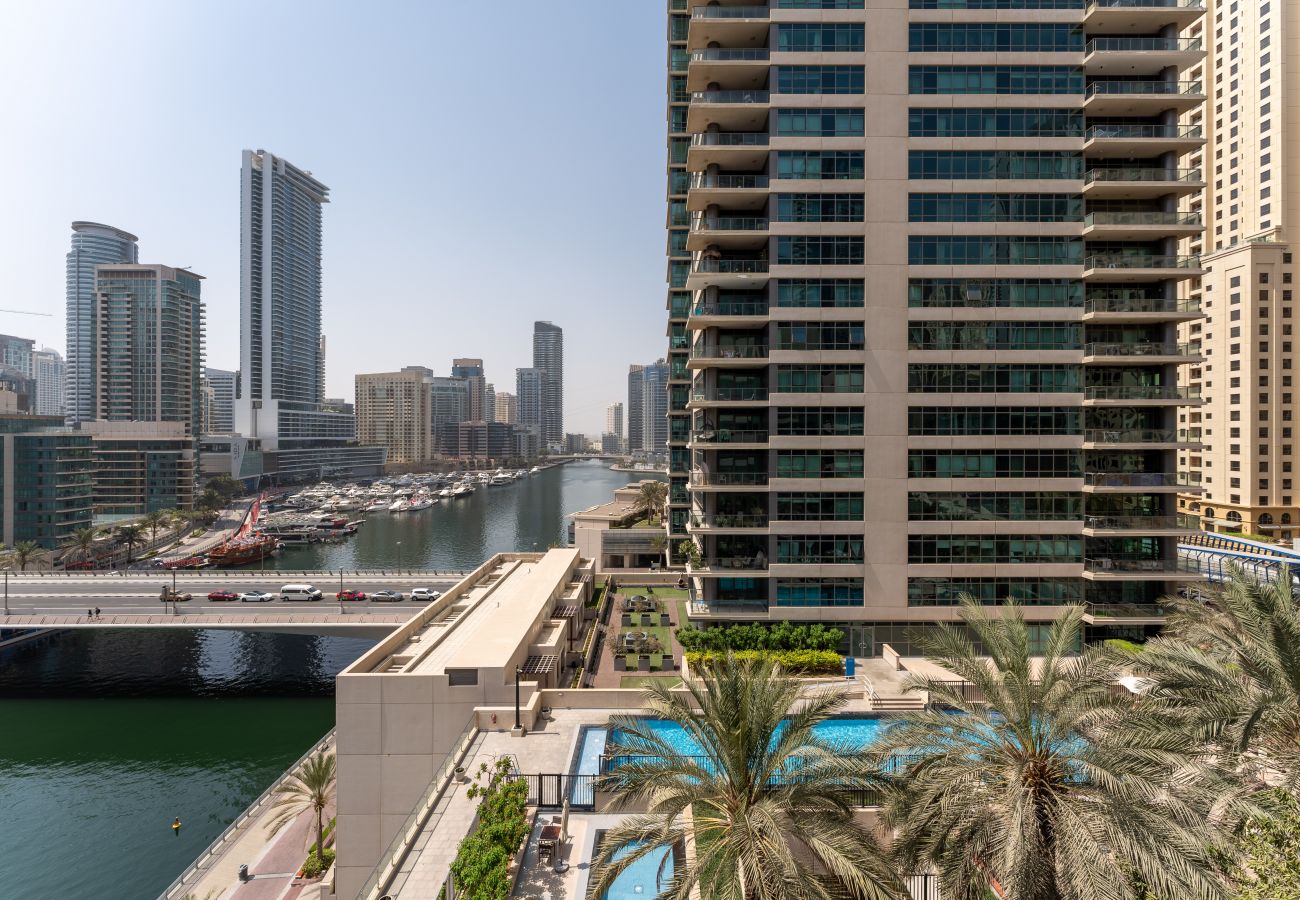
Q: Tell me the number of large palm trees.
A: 3